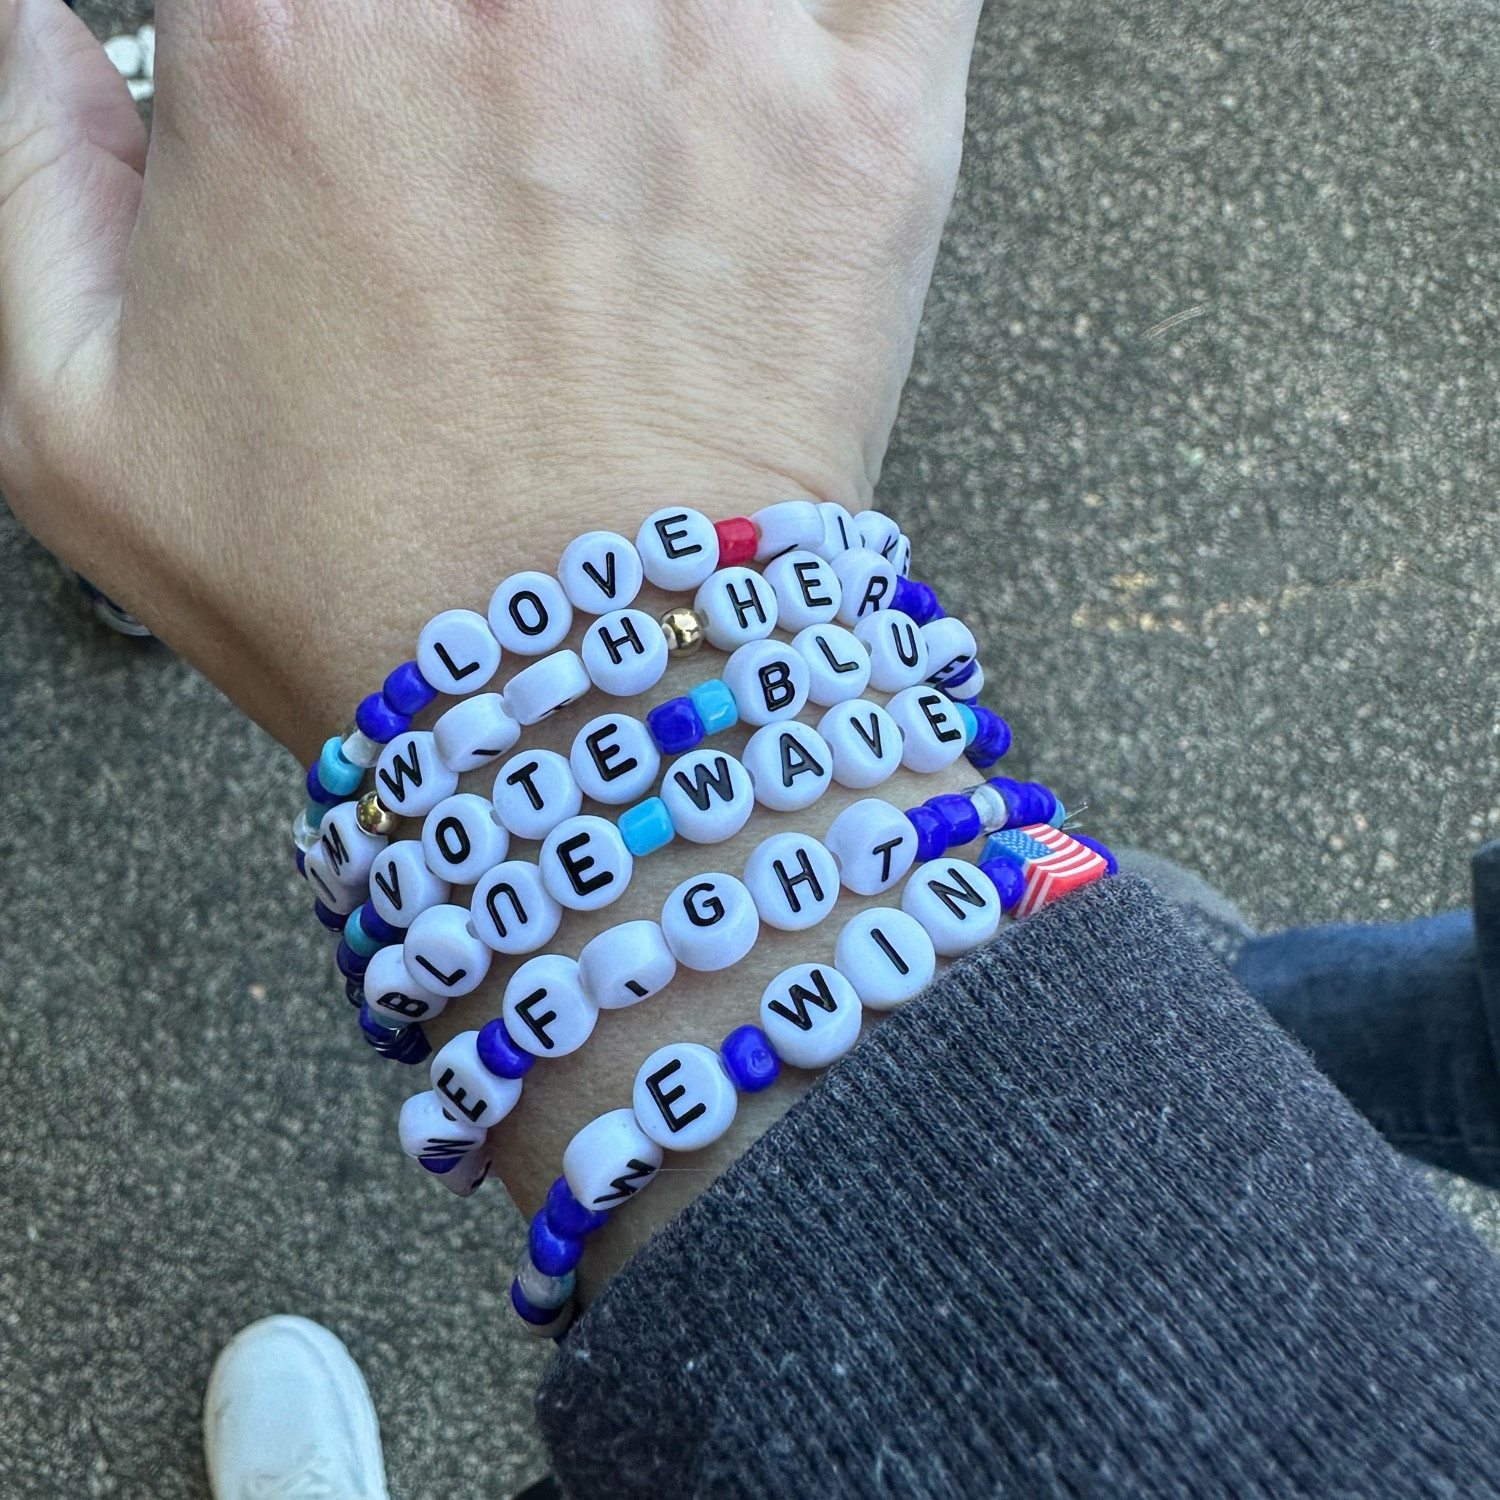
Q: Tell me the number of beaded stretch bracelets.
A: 6